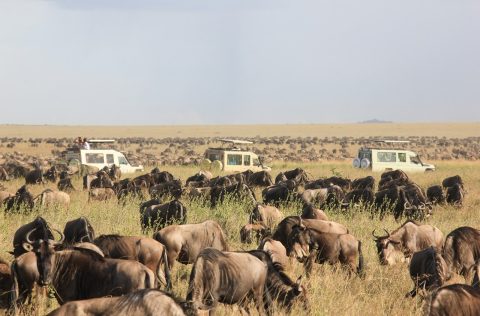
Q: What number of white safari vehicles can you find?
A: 3